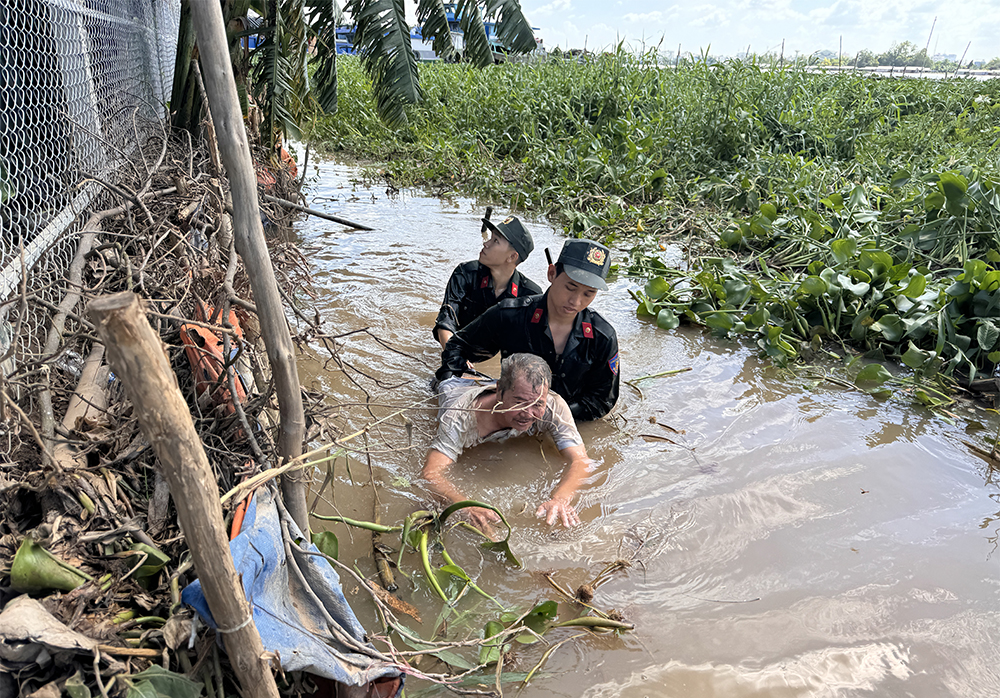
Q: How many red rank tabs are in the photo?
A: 4